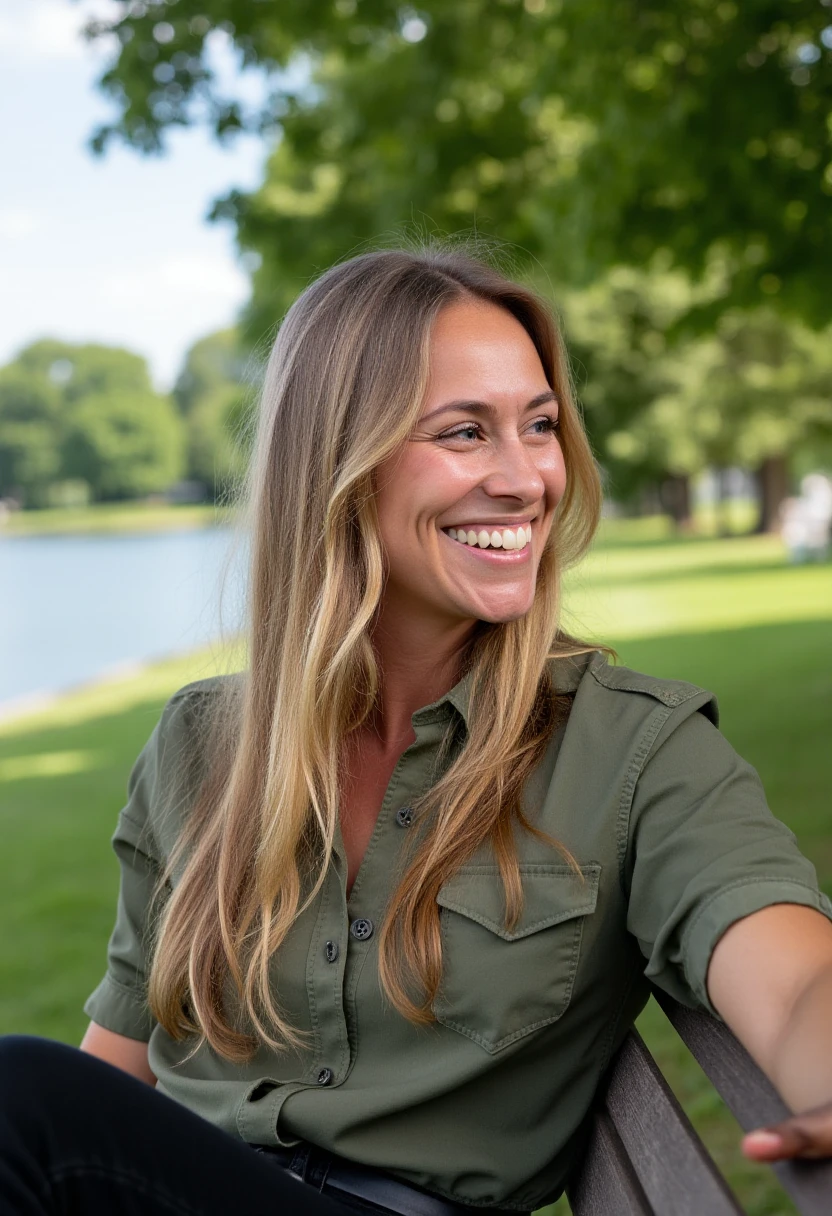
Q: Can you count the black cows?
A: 0